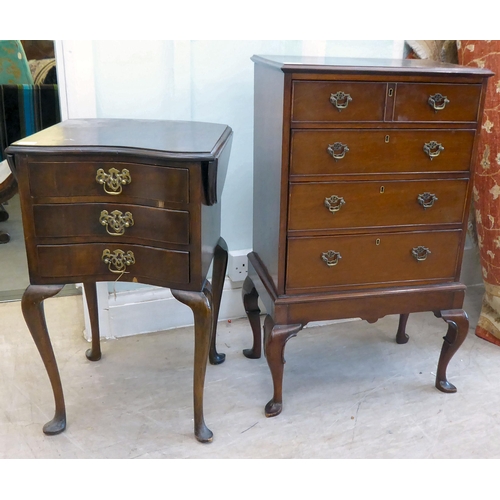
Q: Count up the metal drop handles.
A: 11